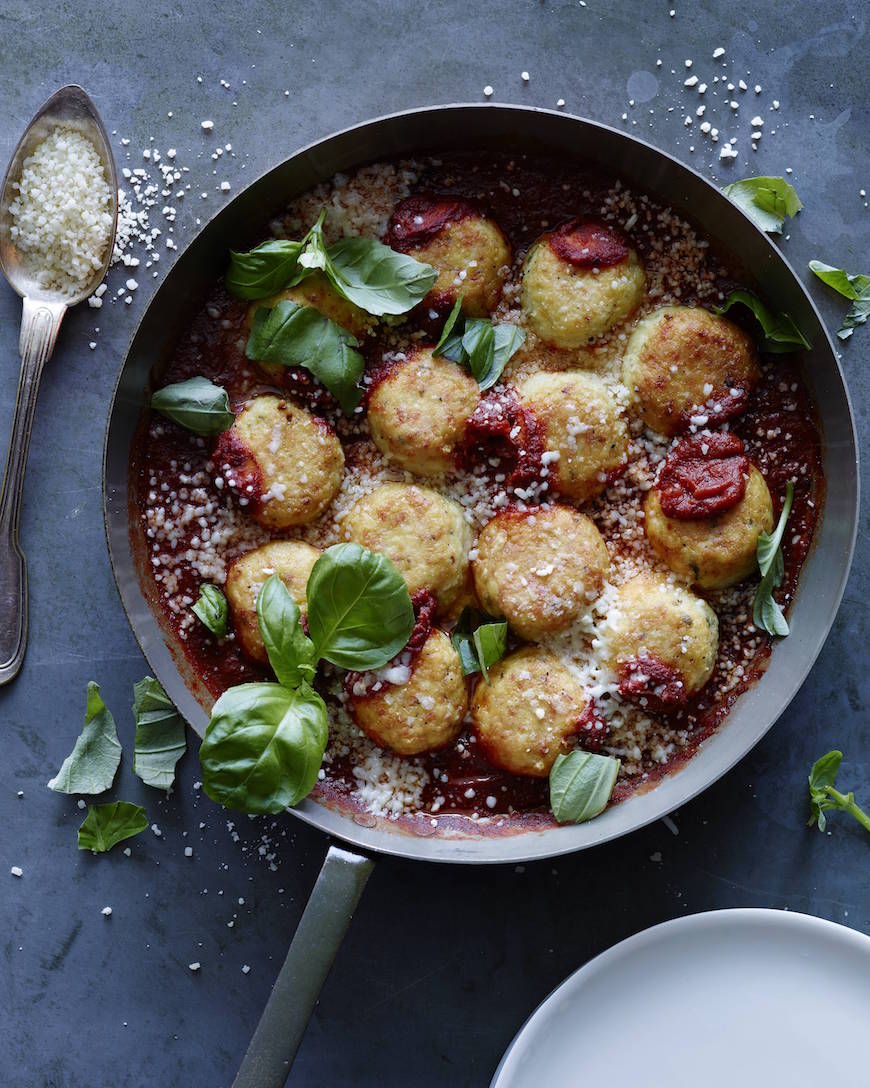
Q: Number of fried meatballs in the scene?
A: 14